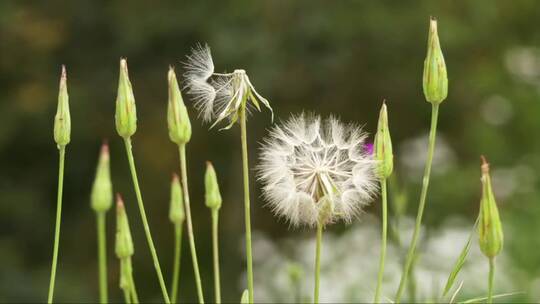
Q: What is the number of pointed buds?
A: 10